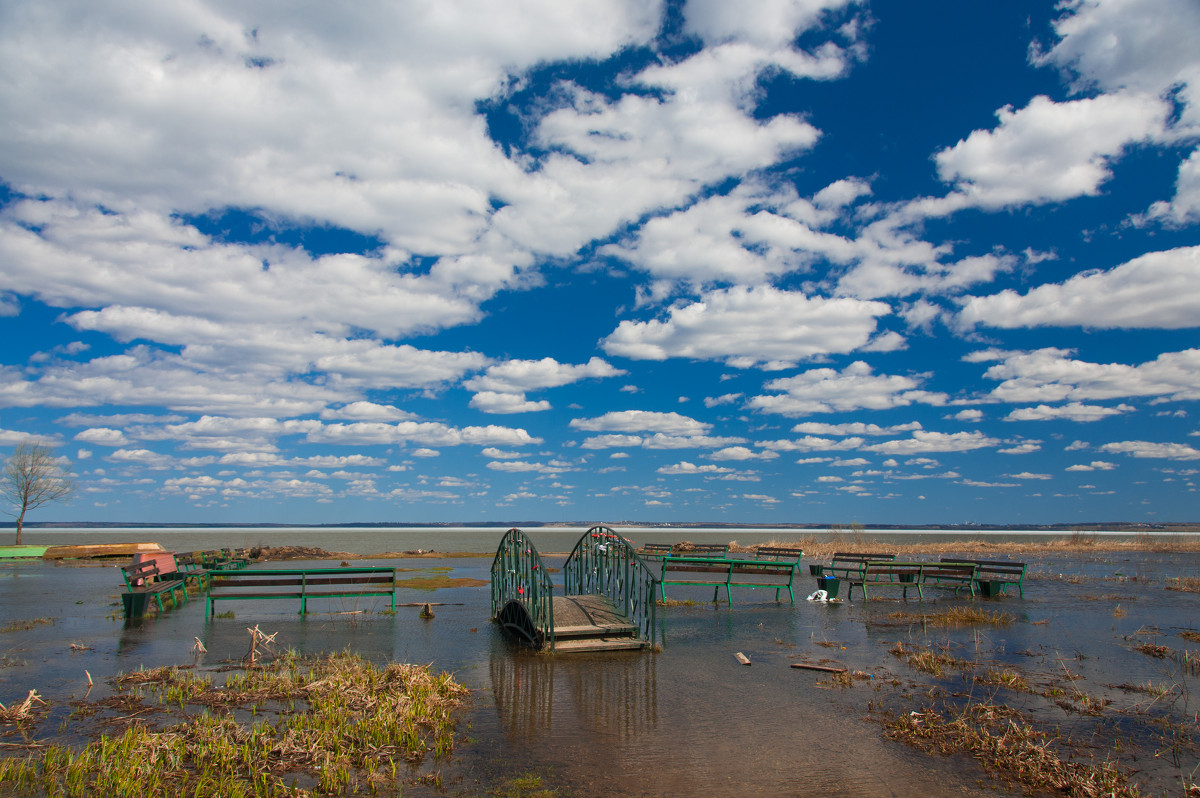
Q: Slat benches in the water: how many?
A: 13